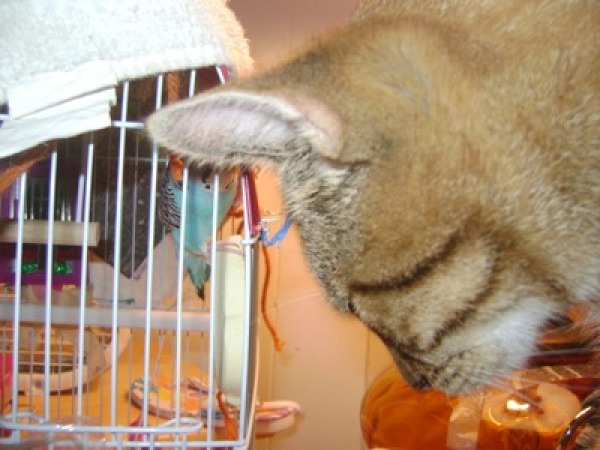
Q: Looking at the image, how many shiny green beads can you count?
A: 2